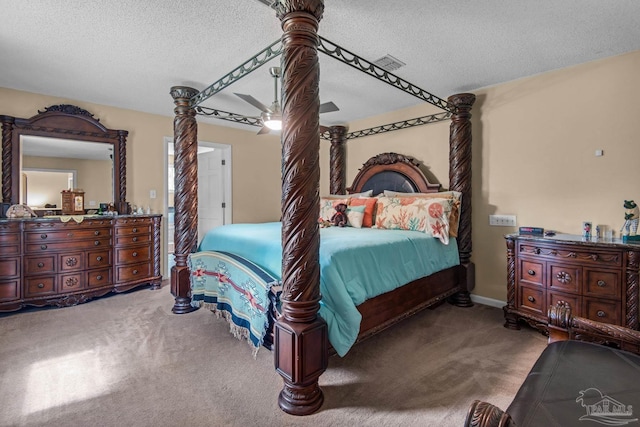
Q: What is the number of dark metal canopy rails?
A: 4